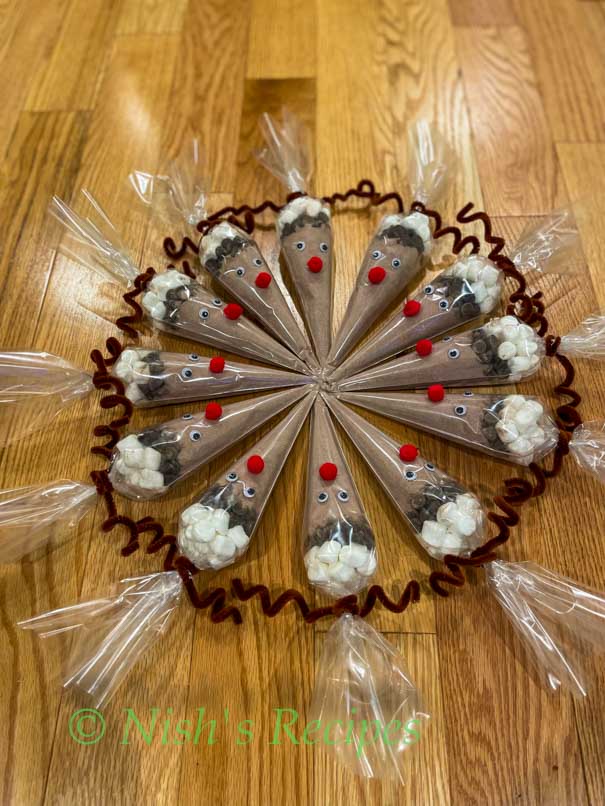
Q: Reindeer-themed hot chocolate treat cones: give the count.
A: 12